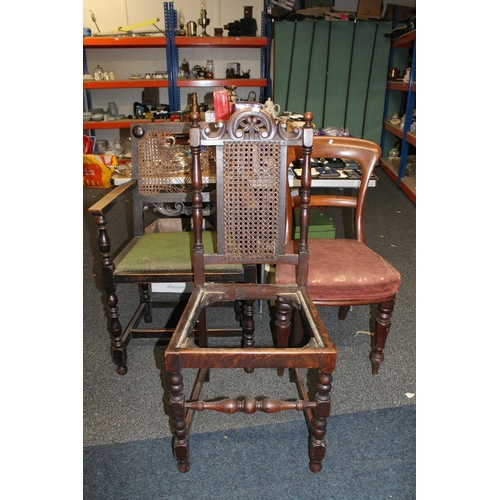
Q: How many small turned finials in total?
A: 2